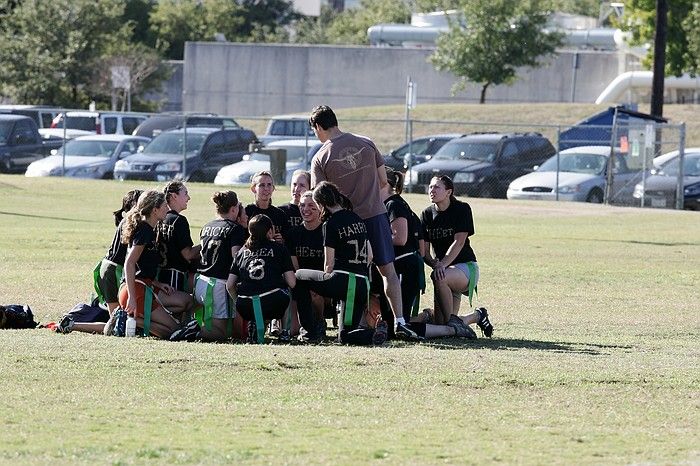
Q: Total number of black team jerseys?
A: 11